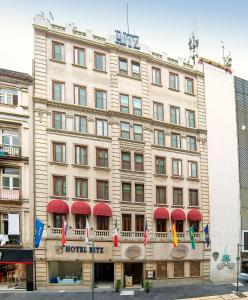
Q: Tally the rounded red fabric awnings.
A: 6